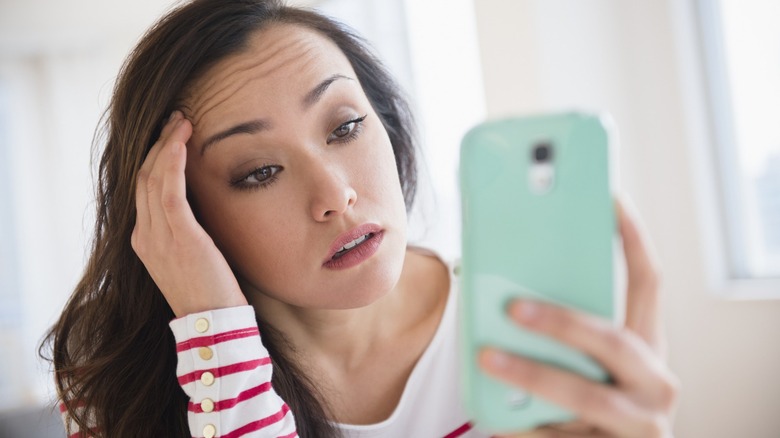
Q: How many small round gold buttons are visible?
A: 5